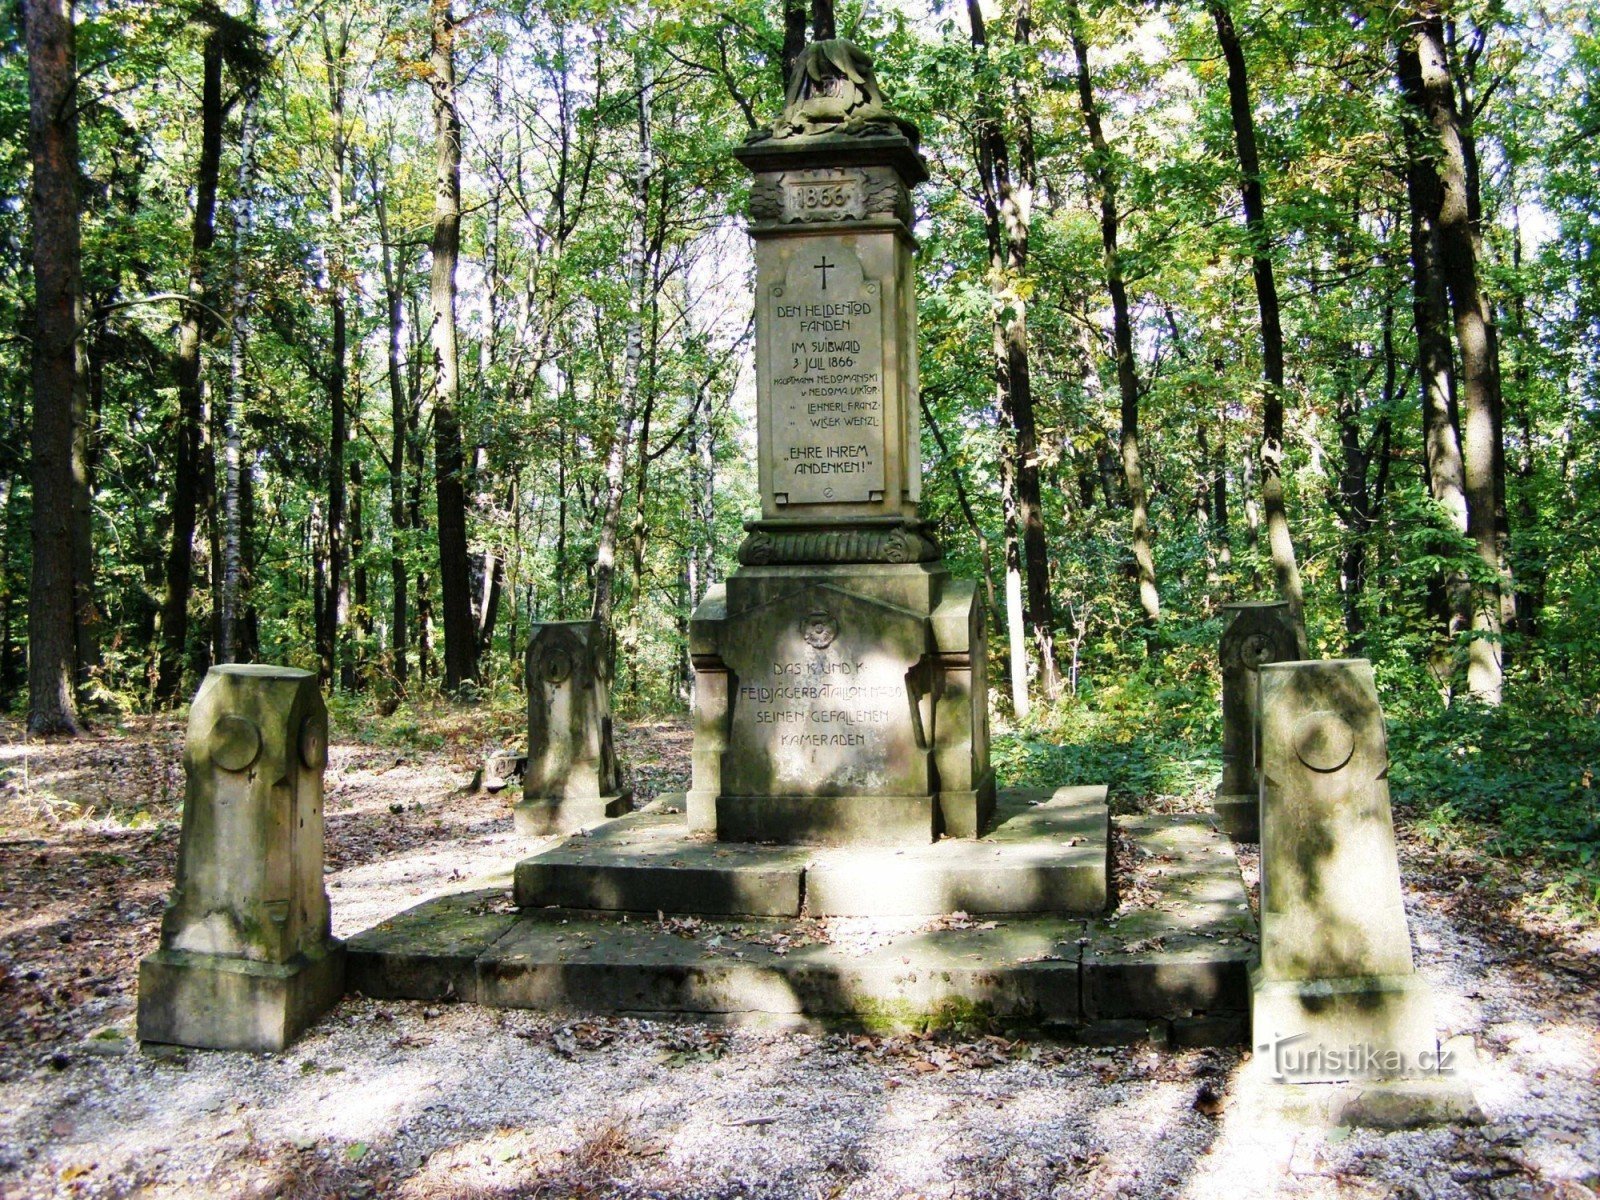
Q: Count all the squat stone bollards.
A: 4